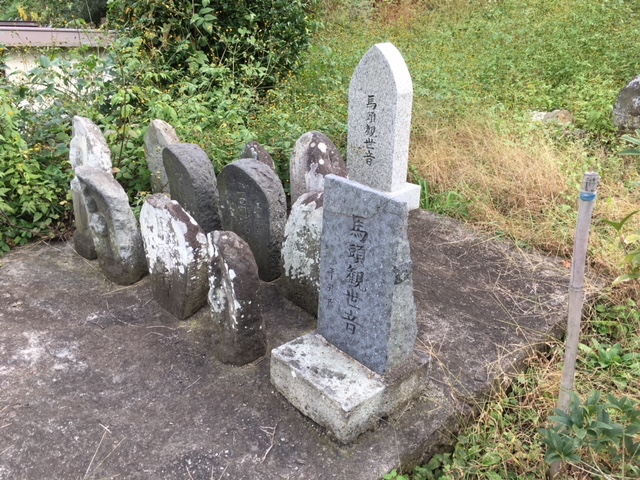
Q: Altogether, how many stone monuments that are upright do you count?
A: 12